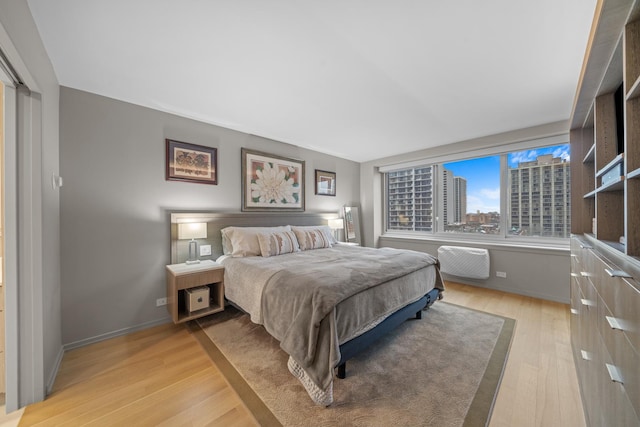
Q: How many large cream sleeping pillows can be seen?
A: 2